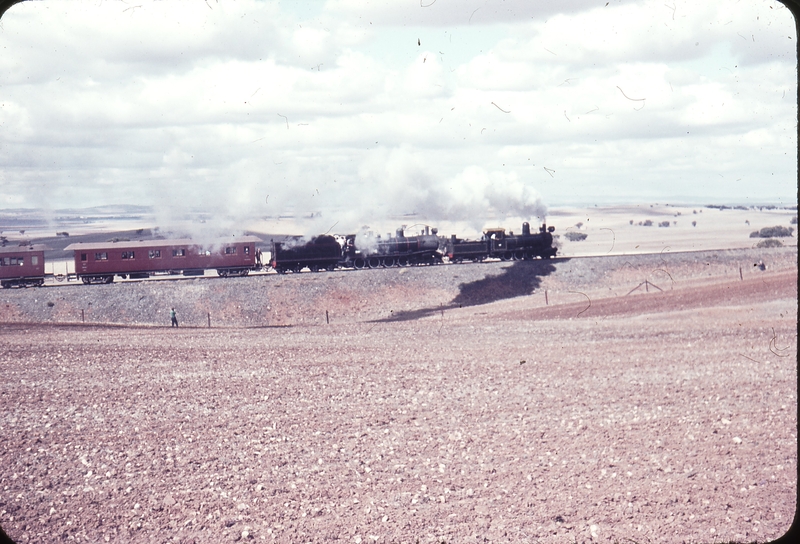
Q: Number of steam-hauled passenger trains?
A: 1